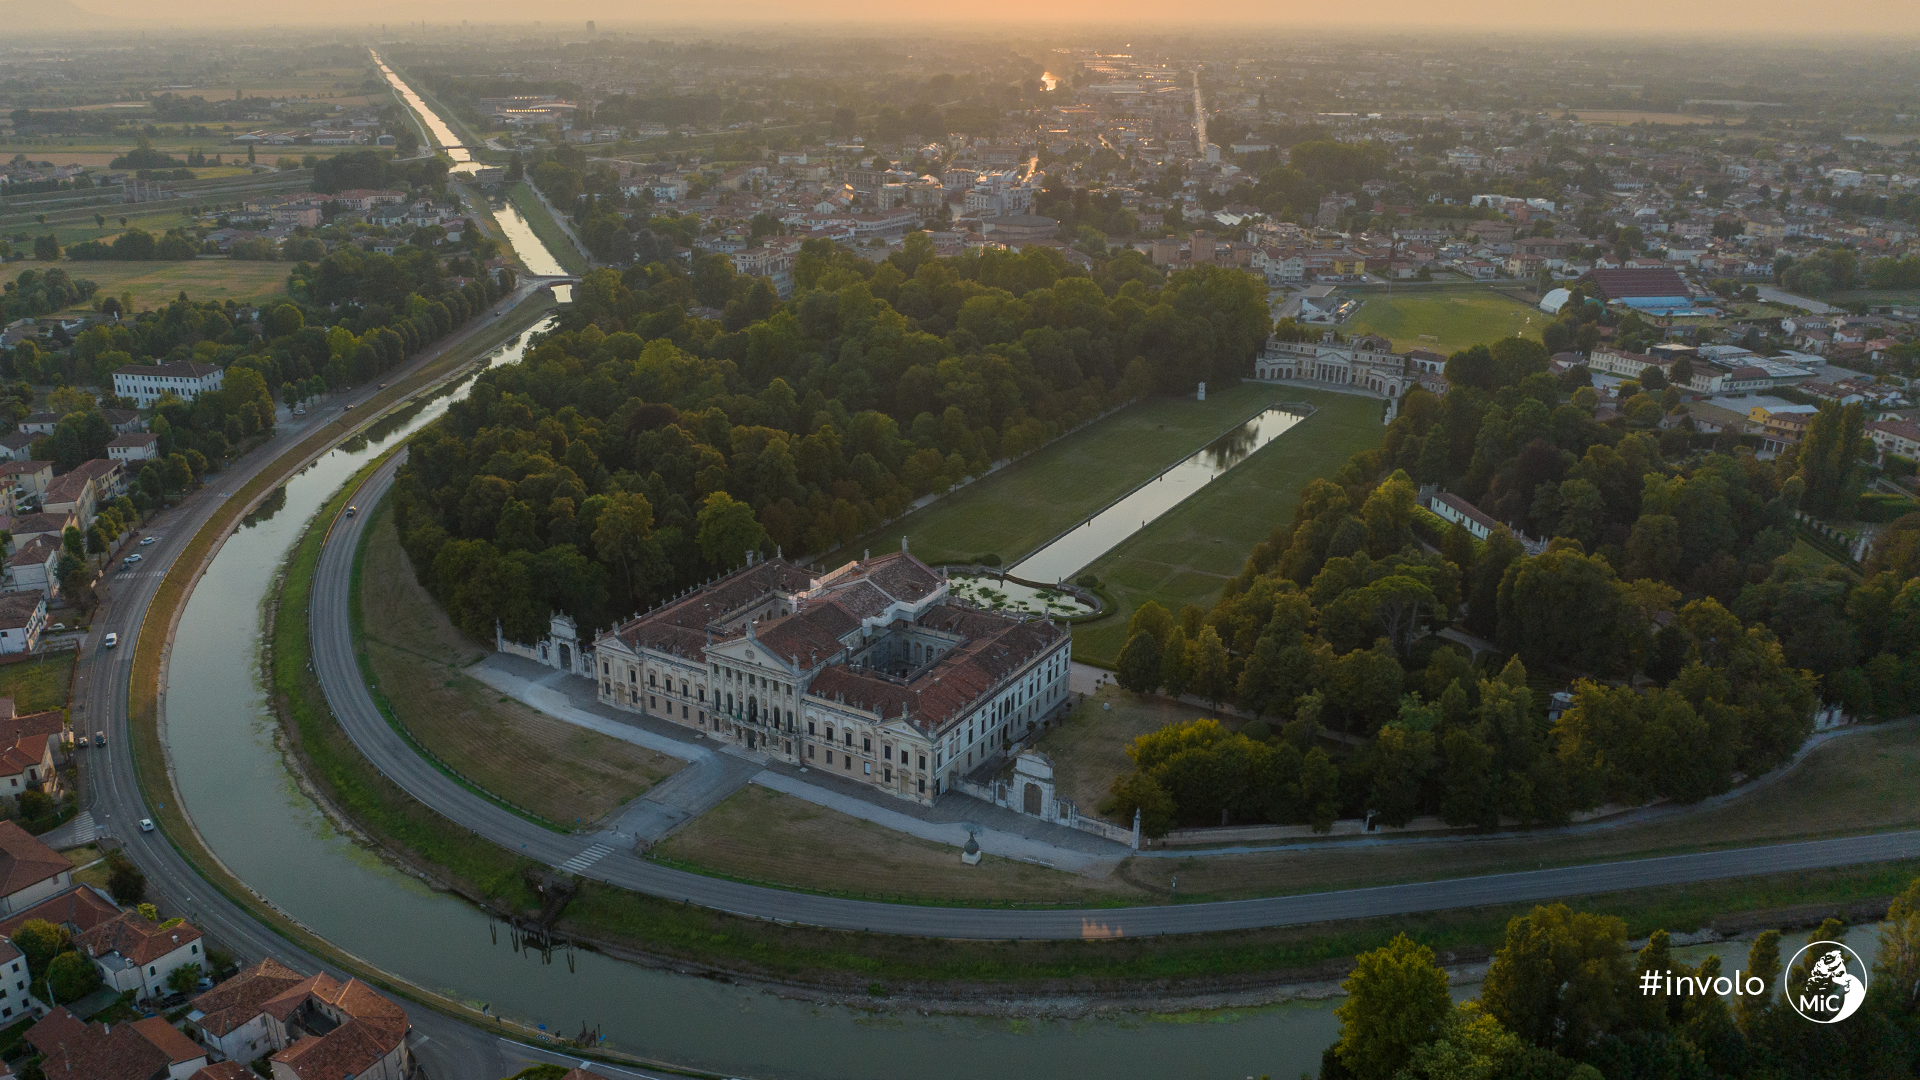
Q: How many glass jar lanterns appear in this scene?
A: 0